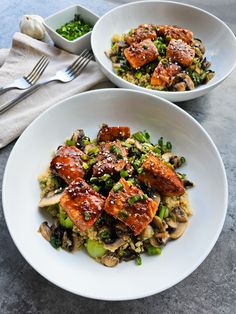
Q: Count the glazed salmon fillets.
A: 11